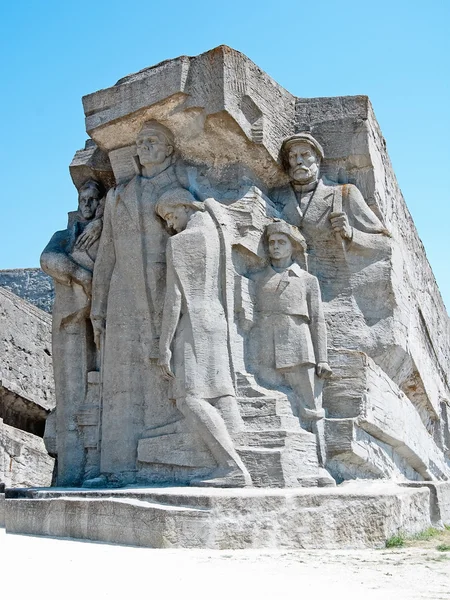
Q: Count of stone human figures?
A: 5